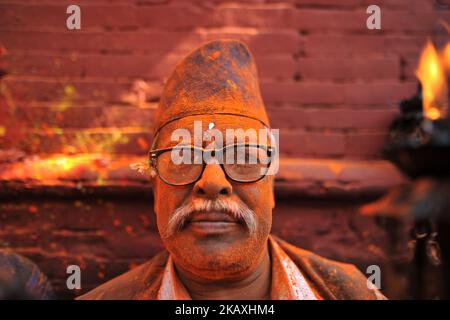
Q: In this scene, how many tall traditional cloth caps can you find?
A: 1